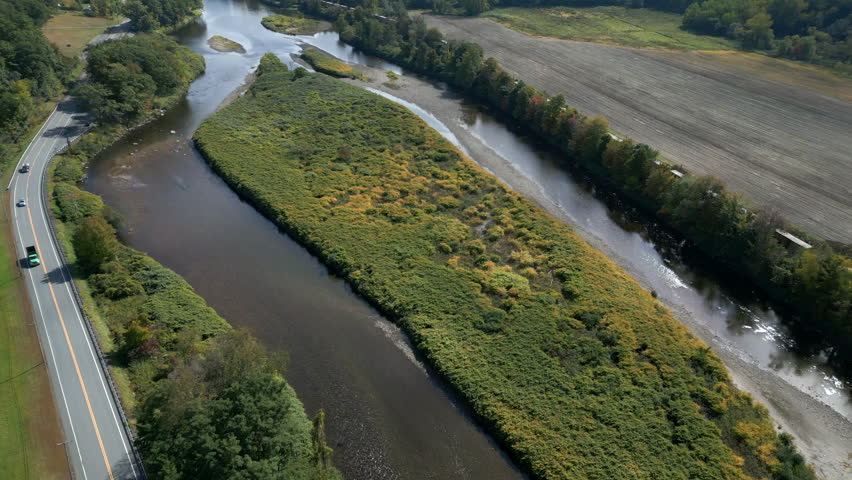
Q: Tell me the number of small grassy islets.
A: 3